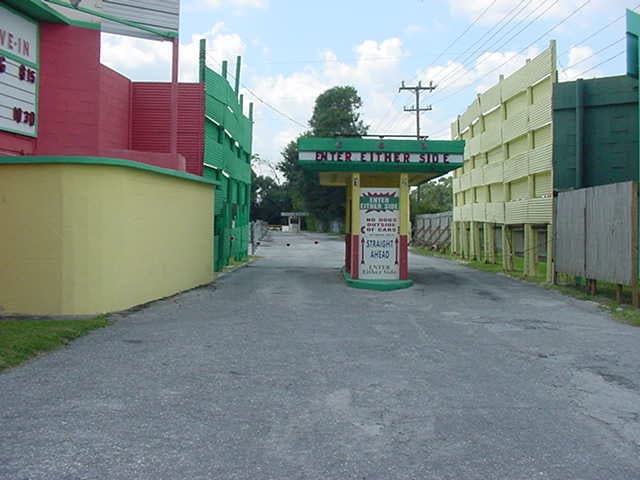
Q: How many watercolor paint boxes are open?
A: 0